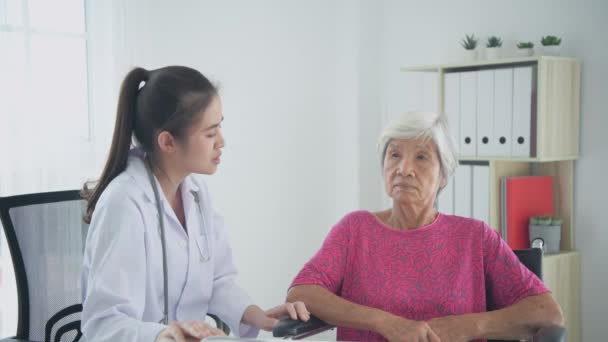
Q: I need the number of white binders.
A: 8